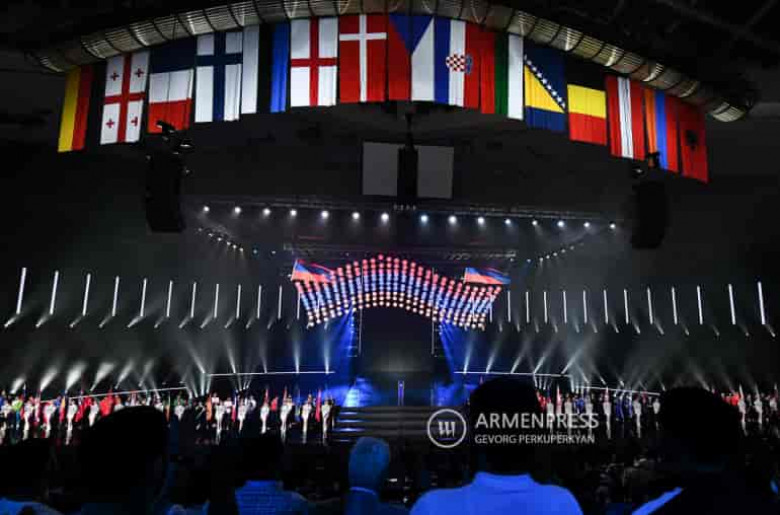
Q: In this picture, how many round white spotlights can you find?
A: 15